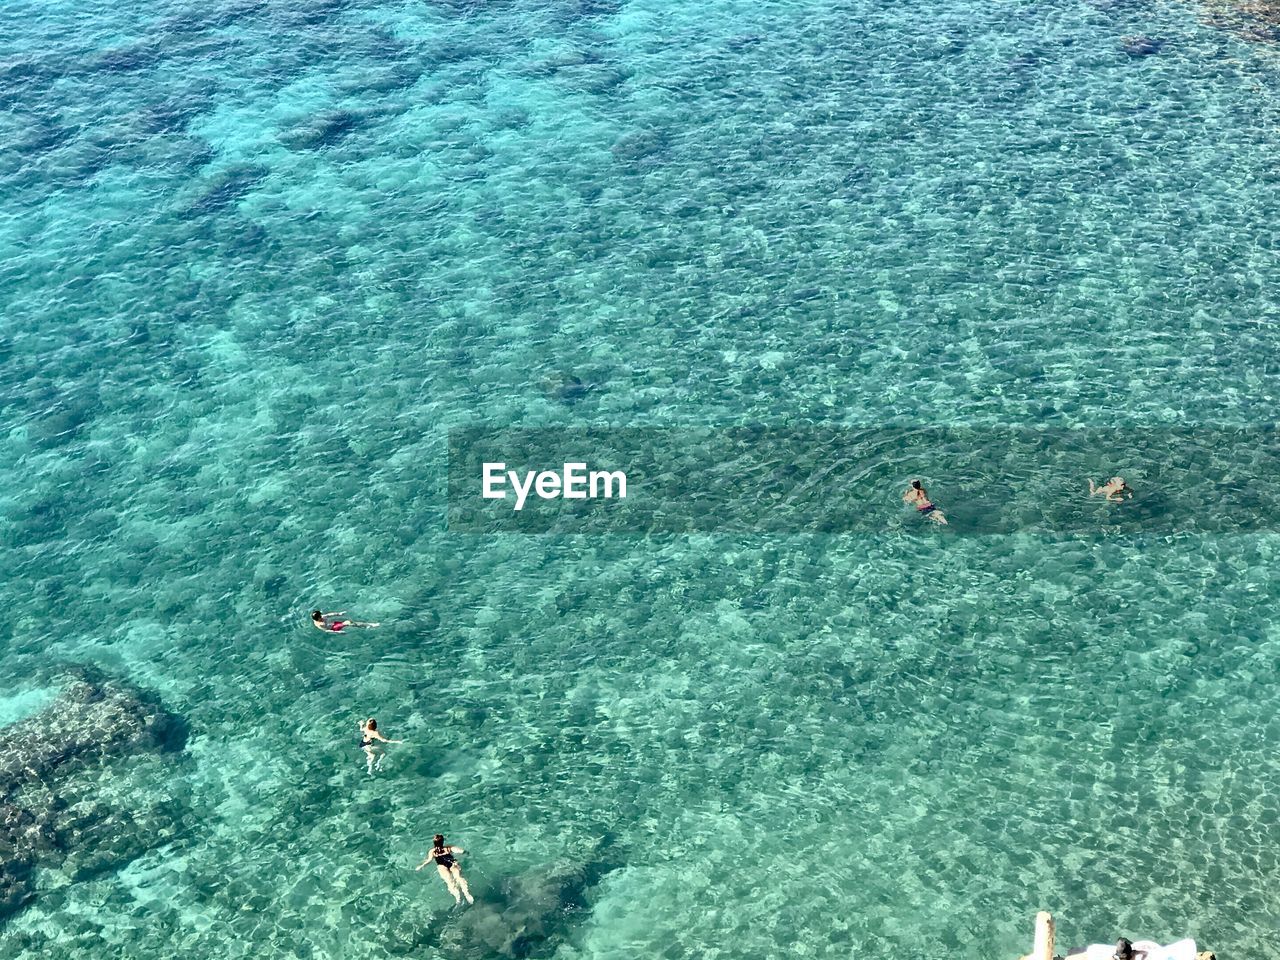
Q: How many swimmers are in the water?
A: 5